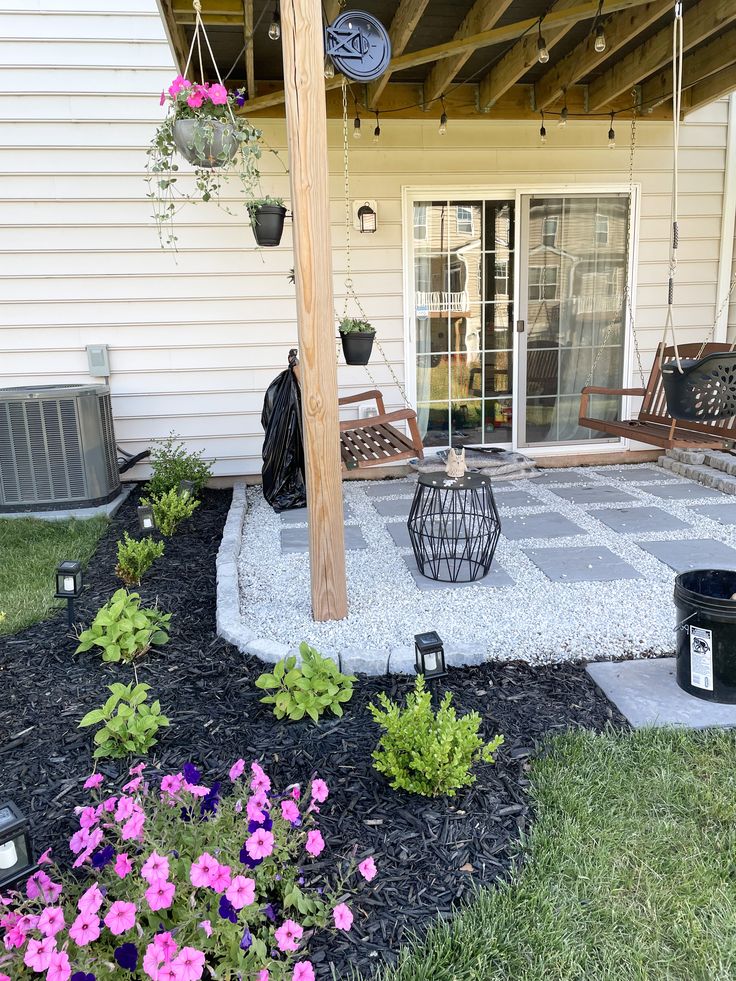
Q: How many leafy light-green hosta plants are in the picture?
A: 3